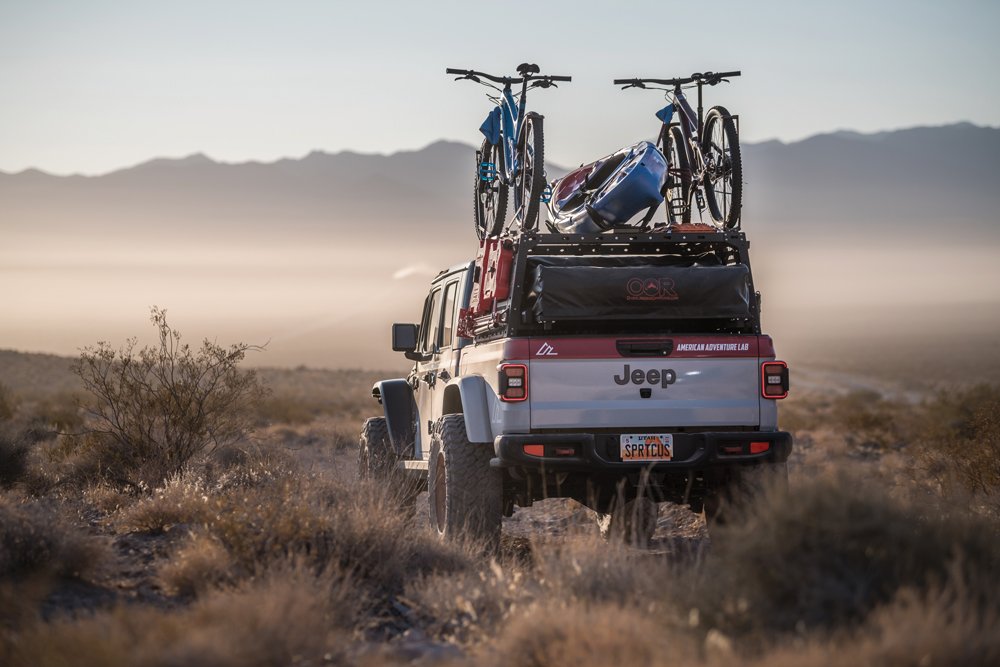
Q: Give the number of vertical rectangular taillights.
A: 2